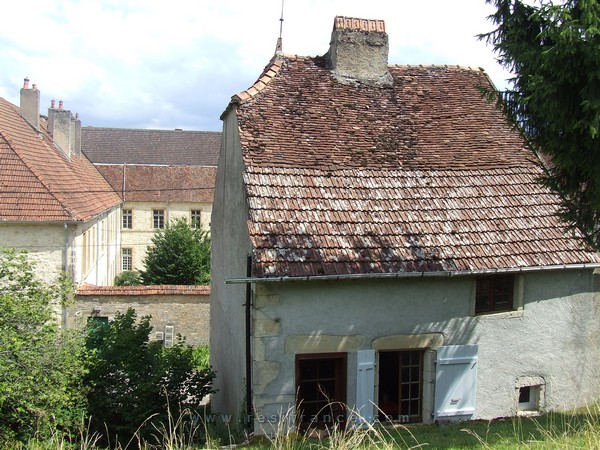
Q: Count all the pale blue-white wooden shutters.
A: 2